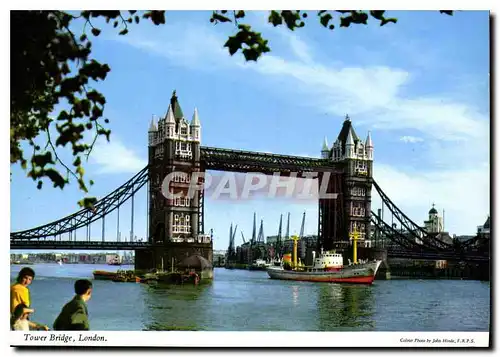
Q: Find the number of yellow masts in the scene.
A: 2